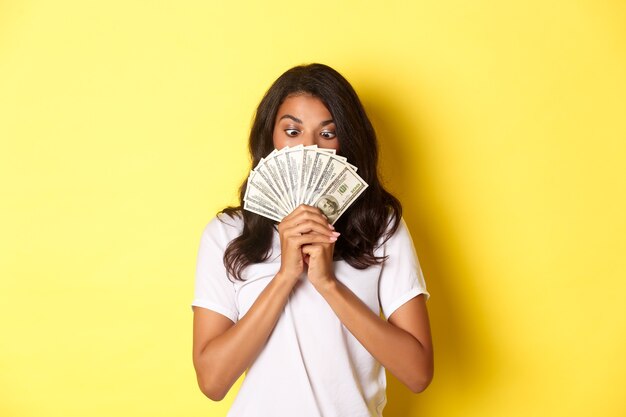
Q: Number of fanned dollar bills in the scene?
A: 11